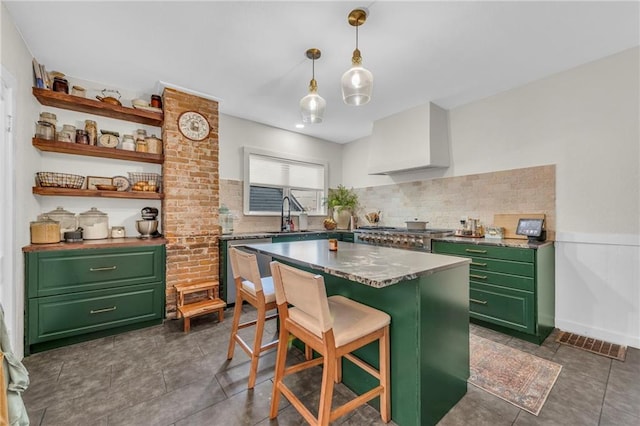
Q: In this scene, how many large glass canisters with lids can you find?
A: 3